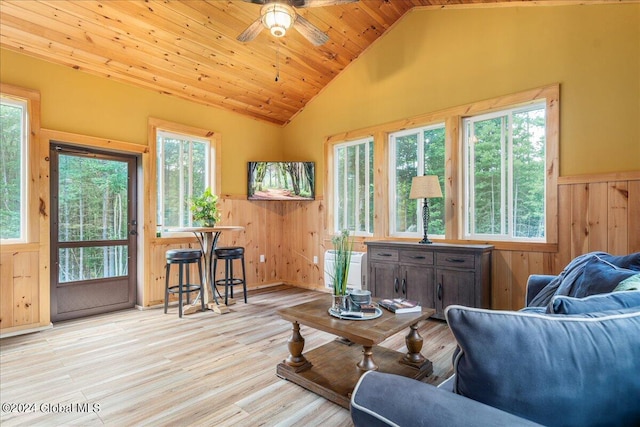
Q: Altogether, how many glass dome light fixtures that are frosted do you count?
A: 1